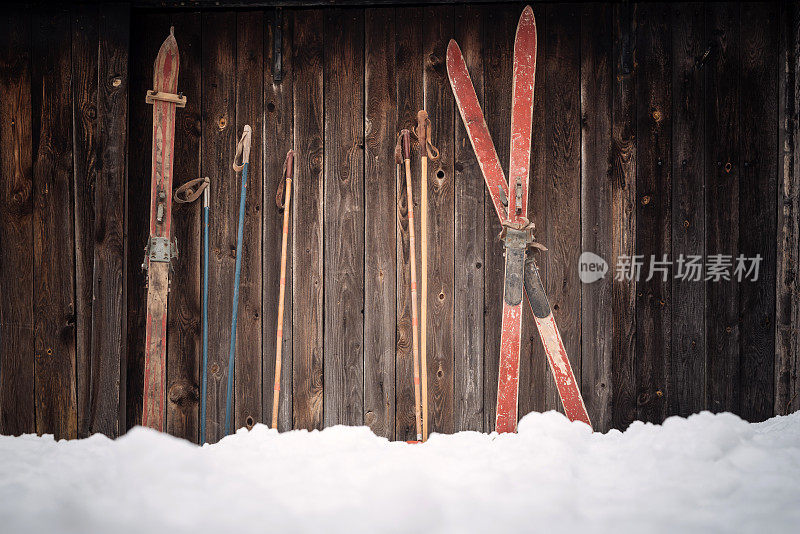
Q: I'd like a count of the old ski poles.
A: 5